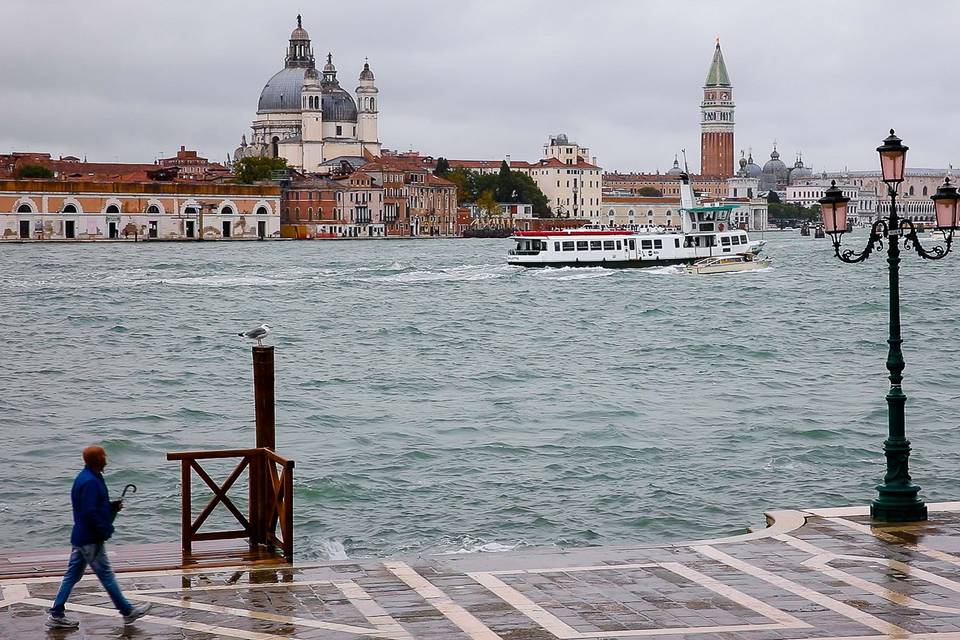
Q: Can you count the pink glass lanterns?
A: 3